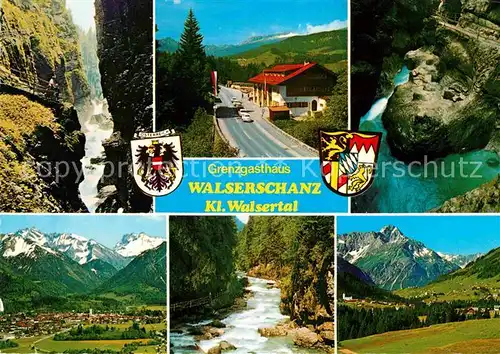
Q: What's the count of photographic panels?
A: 6